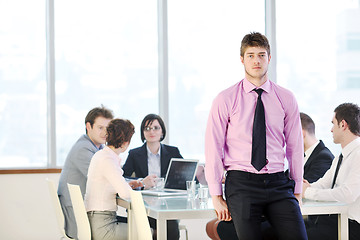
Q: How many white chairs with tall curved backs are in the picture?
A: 3